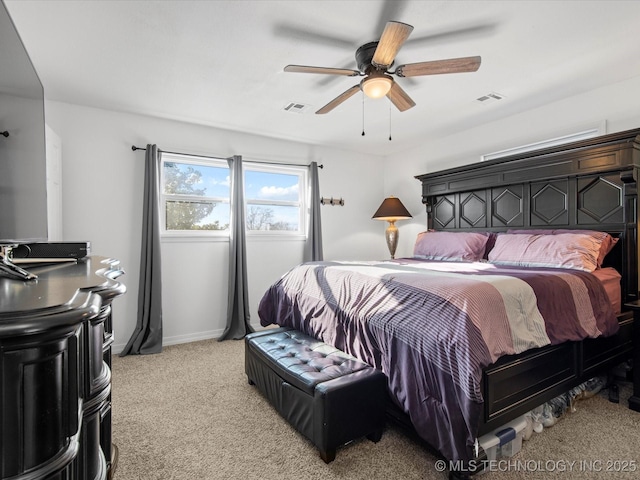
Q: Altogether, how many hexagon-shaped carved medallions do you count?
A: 5